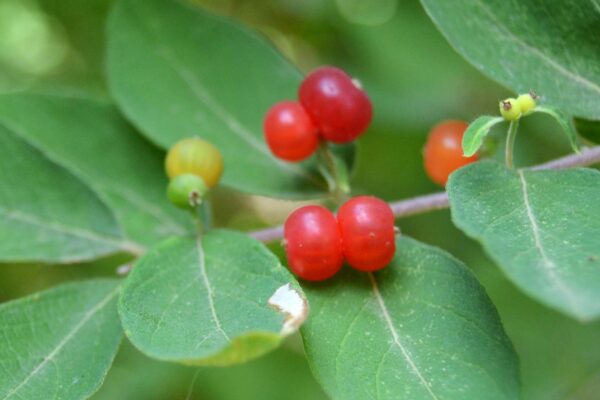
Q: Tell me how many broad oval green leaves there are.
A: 8